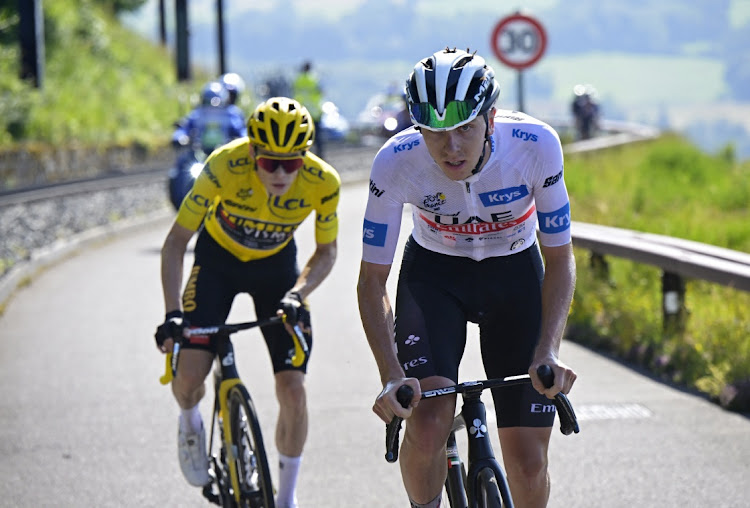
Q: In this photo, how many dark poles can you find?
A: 4